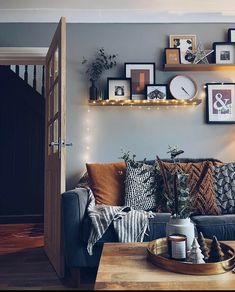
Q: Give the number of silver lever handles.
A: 2